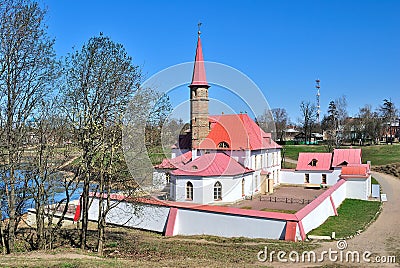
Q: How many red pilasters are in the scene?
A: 5